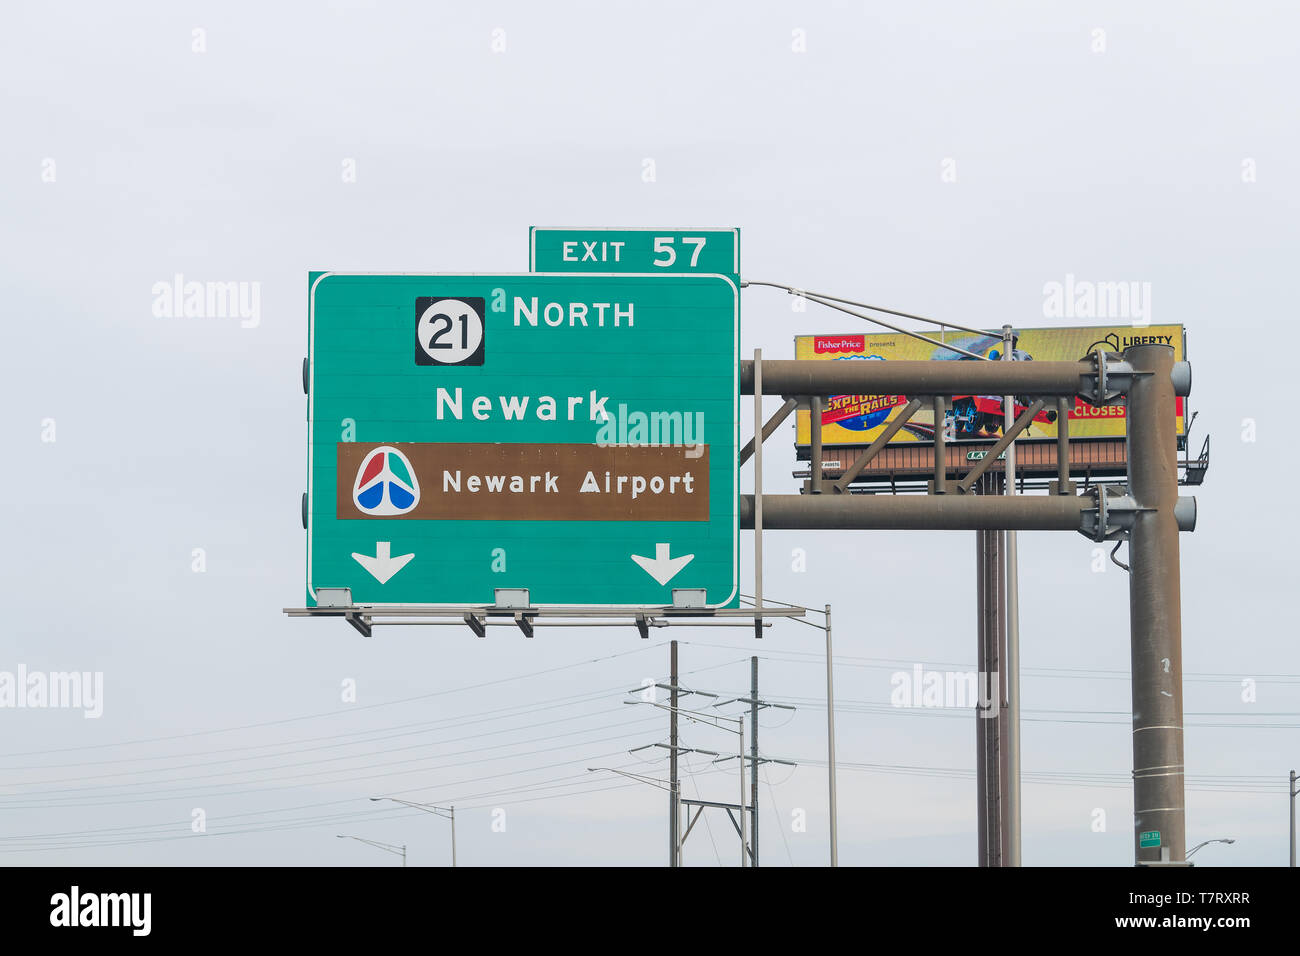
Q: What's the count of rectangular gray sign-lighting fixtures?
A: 3